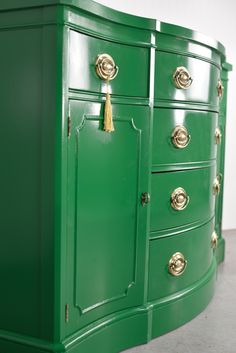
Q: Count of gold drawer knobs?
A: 9